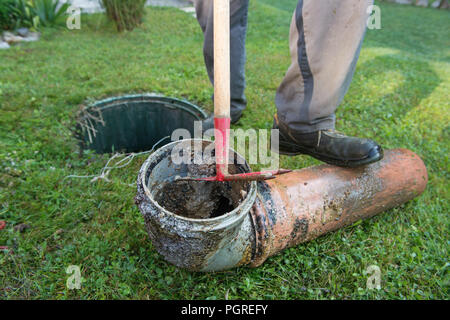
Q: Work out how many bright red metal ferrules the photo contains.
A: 1